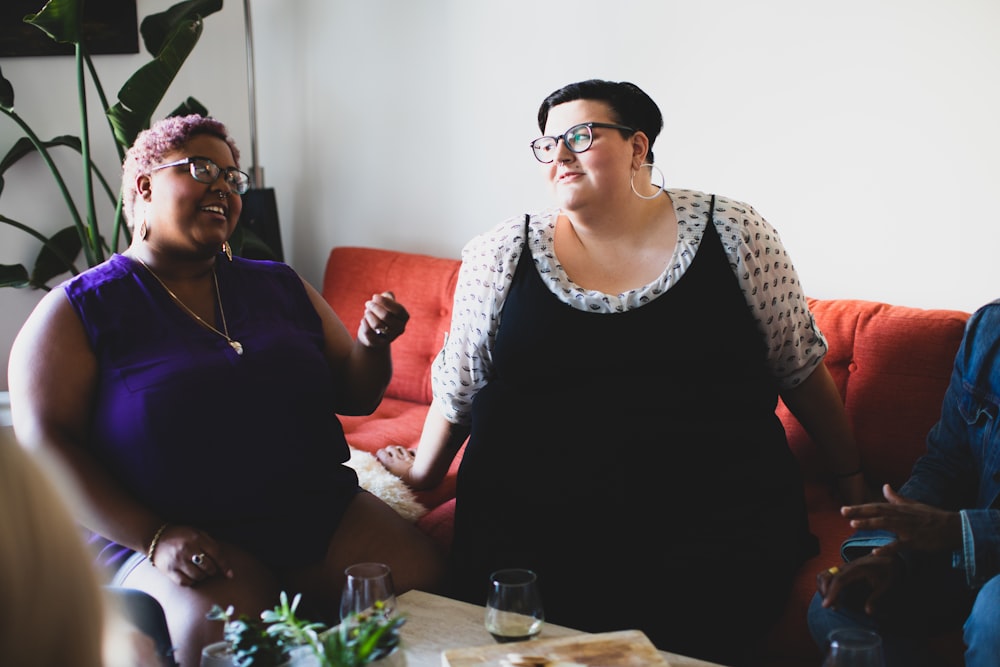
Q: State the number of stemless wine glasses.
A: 3